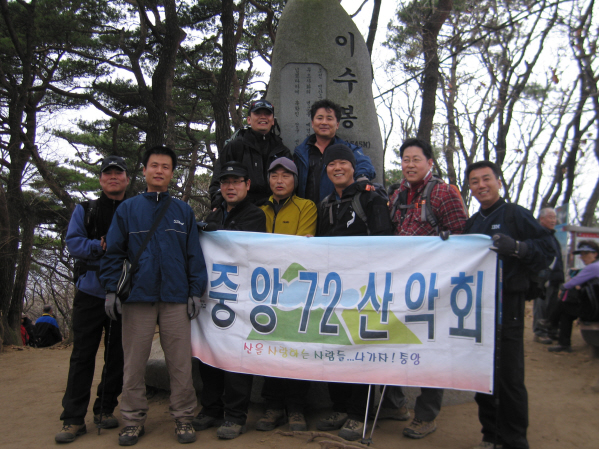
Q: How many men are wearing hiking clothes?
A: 9